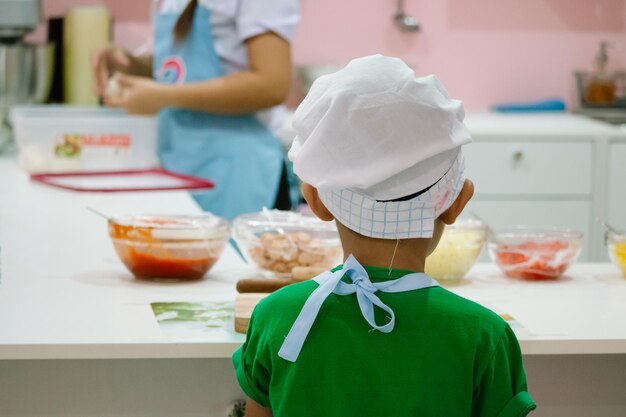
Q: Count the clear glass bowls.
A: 5